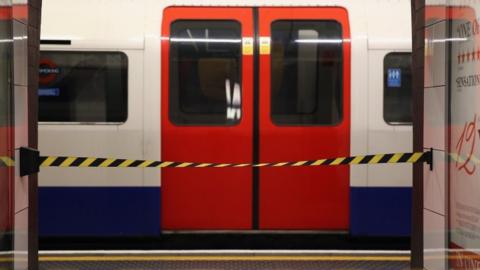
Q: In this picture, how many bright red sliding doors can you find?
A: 2